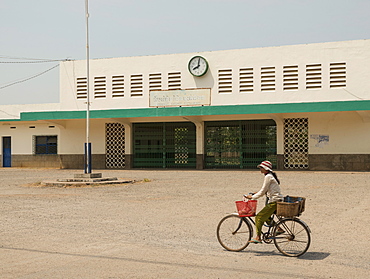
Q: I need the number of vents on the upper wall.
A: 12